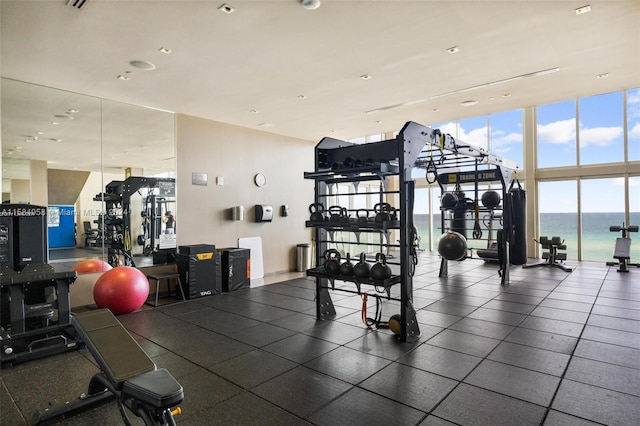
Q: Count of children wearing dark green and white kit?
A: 0